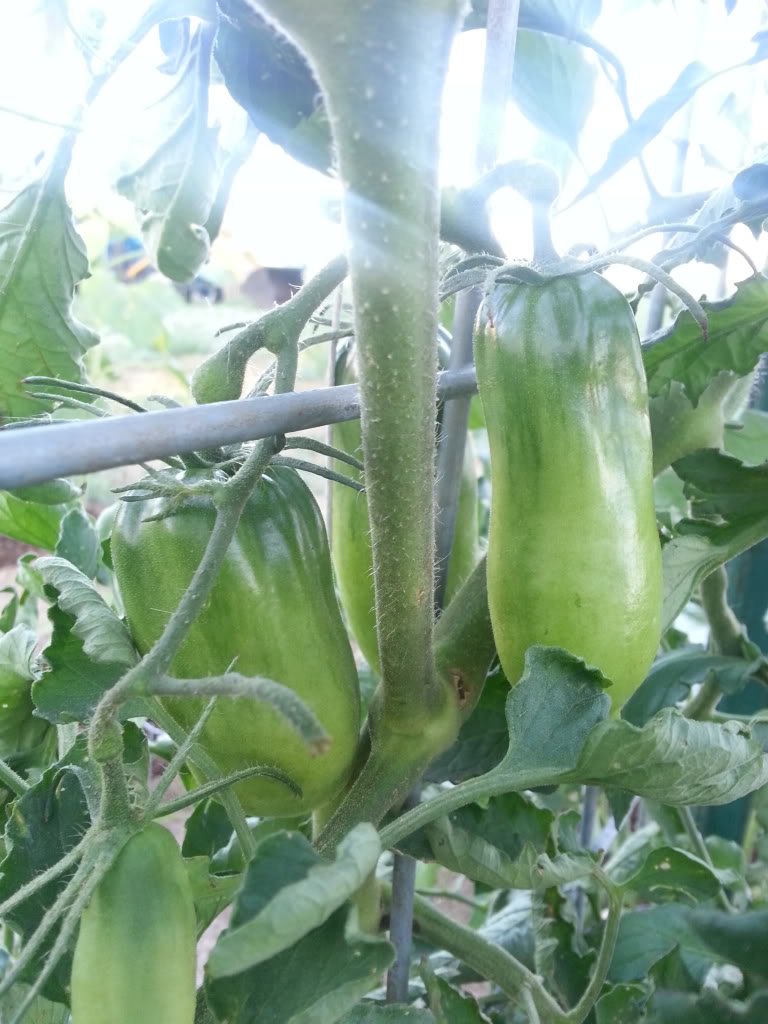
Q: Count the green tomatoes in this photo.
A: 4